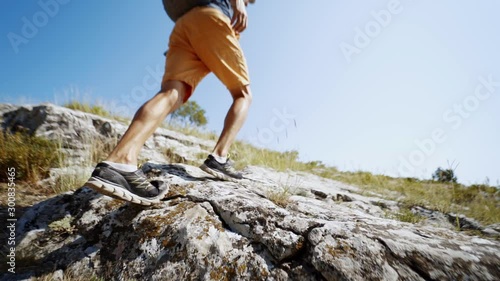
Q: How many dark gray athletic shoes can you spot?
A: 2